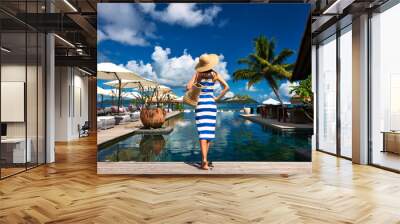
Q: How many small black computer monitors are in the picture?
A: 1